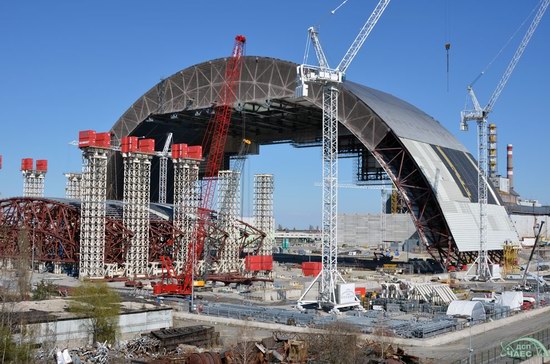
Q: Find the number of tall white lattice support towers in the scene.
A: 7